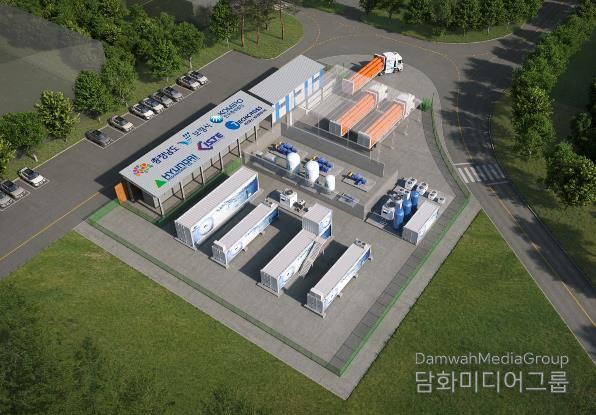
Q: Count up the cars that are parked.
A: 11